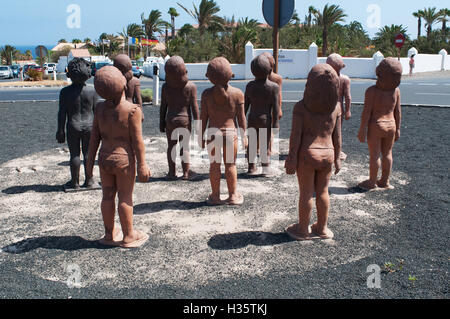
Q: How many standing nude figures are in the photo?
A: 10